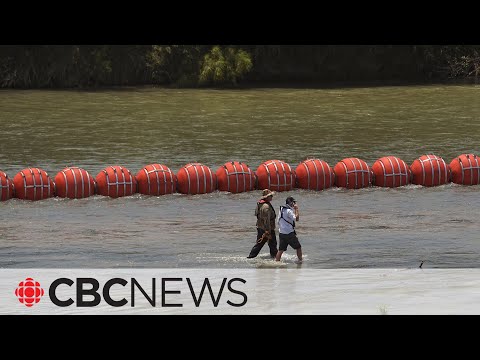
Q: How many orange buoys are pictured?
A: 13